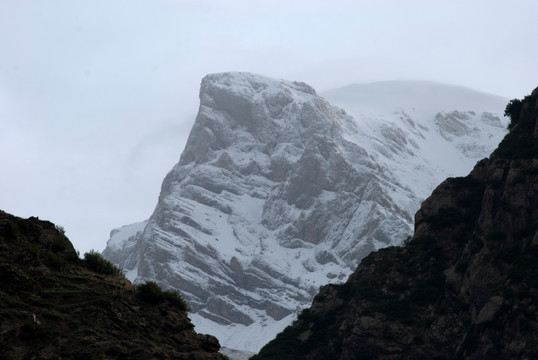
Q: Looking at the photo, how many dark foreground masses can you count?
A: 2